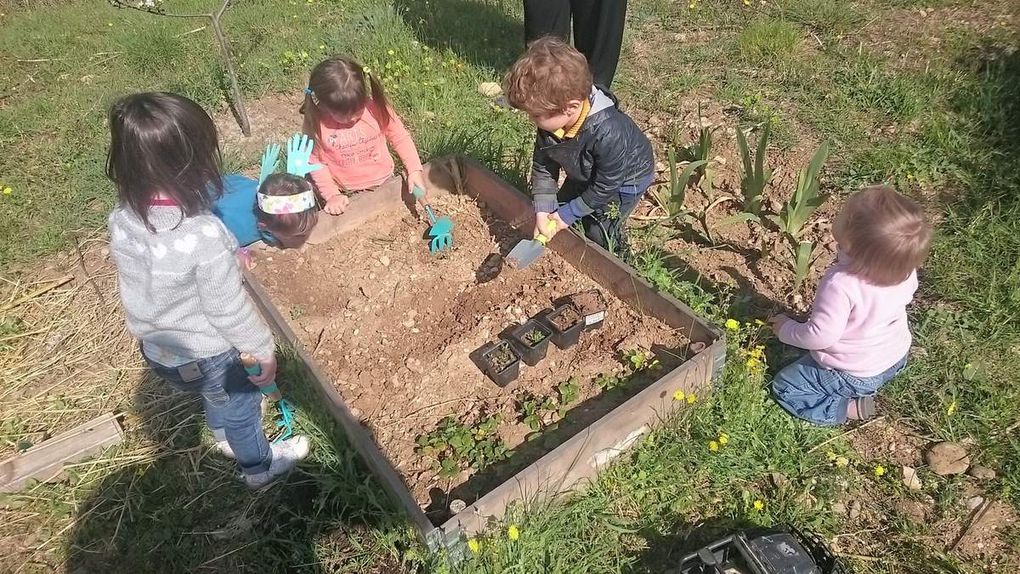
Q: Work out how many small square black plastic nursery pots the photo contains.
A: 4